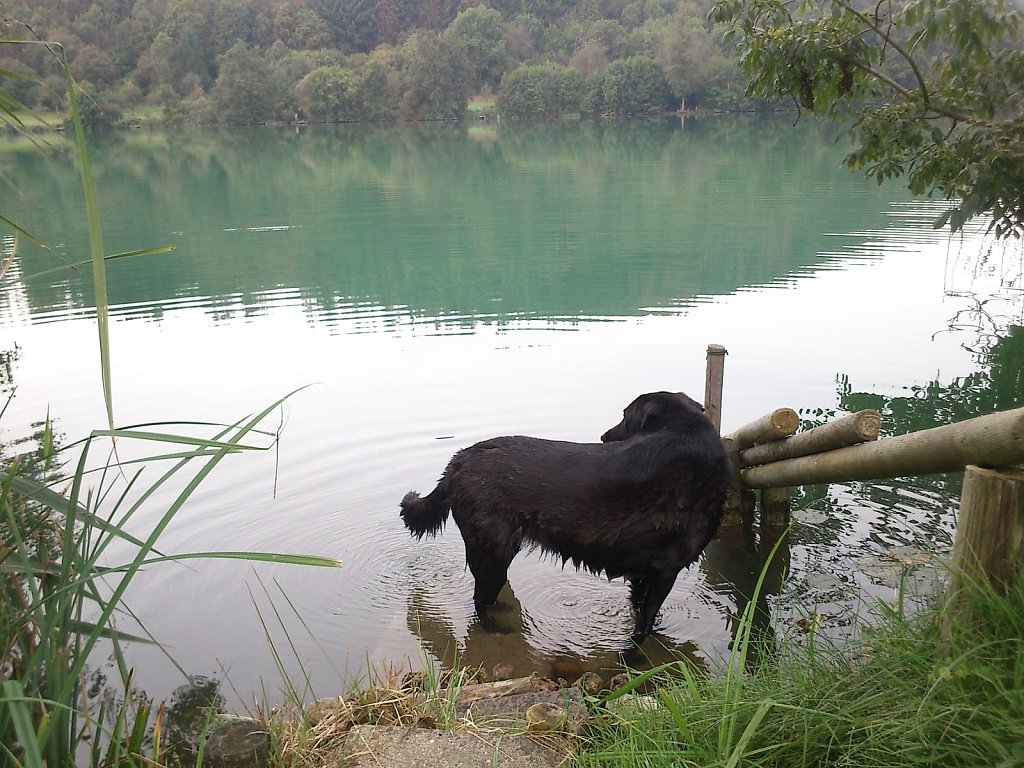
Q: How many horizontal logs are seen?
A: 3